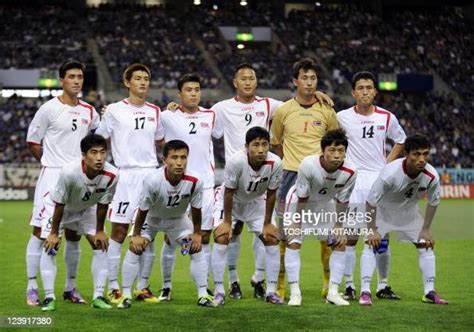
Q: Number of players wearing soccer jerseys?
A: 11